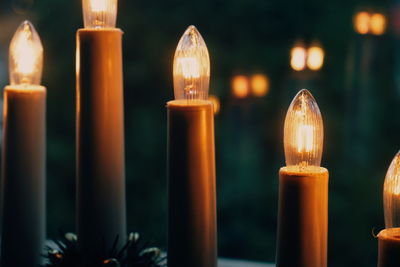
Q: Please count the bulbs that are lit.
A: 5